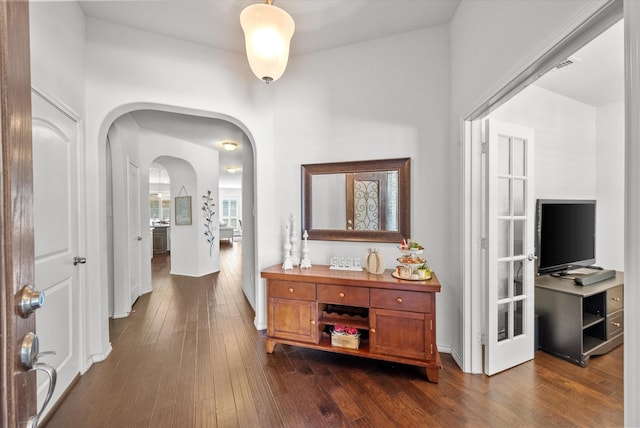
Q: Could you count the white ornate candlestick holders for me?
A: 3